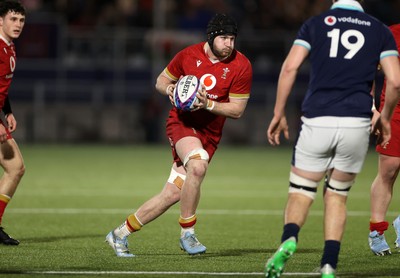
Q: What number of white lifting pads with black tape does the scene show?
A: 2